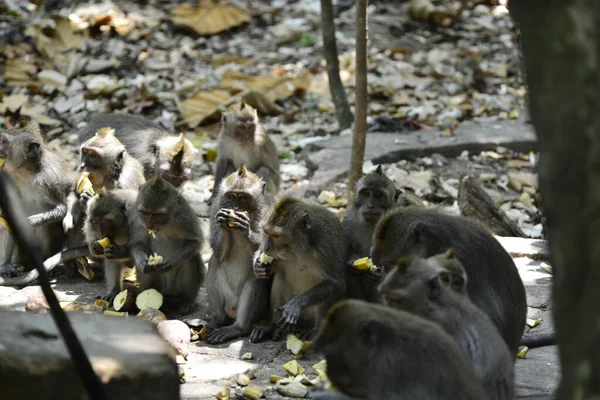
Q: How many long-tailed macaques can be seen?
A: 13